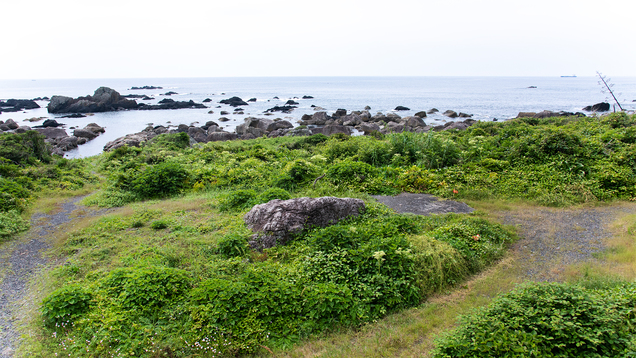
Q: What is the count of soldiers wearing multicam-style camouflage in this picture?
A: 0